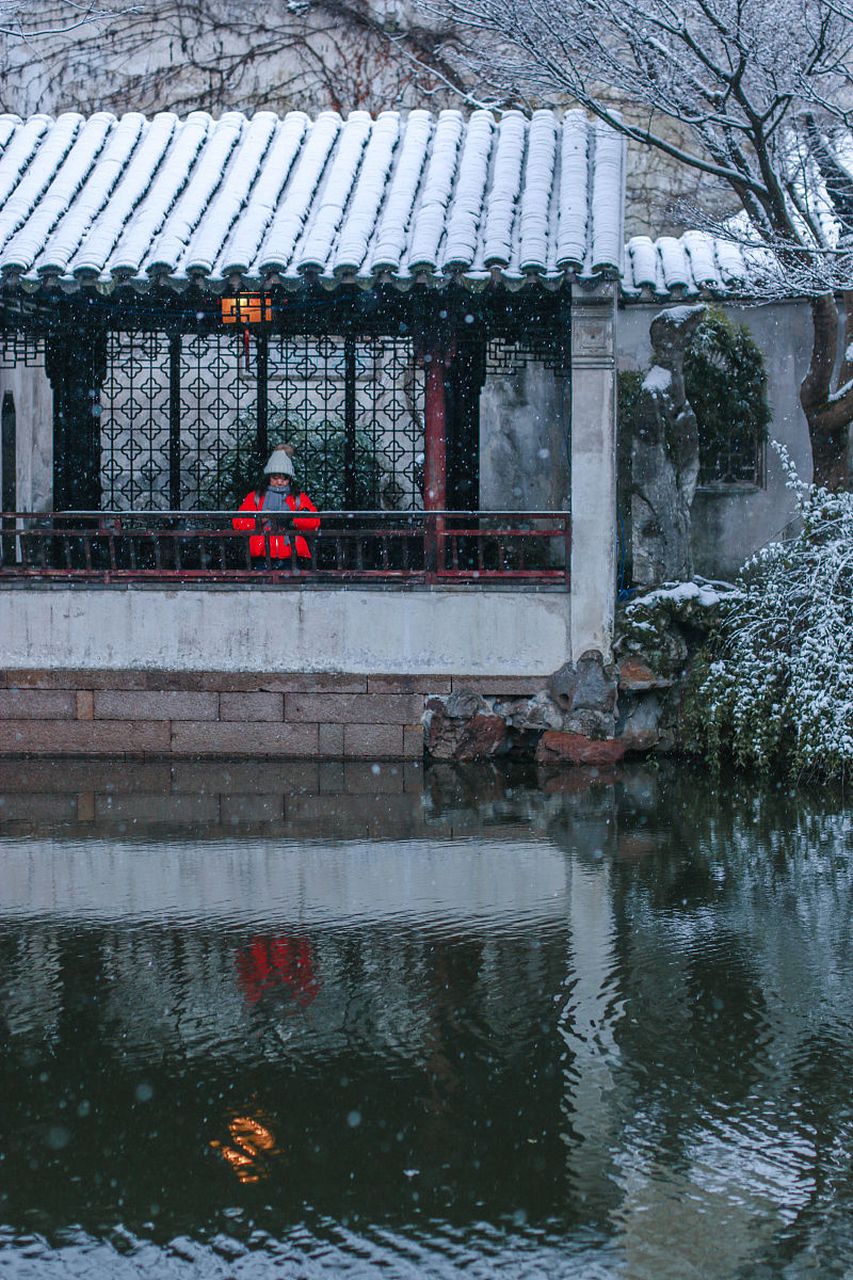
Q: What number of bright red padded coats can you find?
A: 1